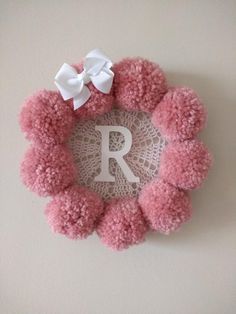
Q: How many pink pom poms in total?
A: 9